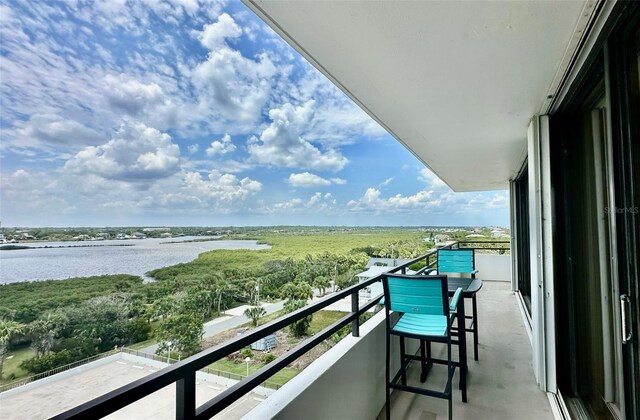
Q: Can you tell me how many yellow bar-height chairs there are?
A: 0